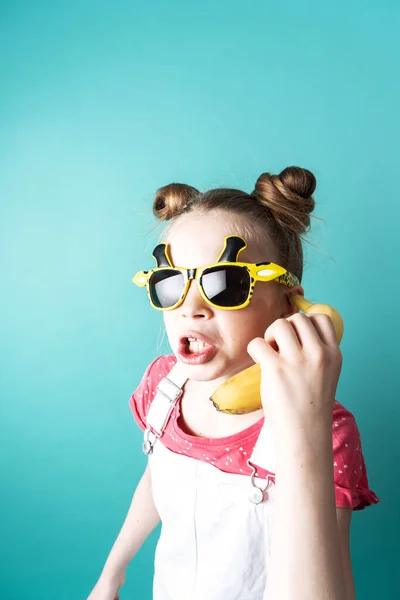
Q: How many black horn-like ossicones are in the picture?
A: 2